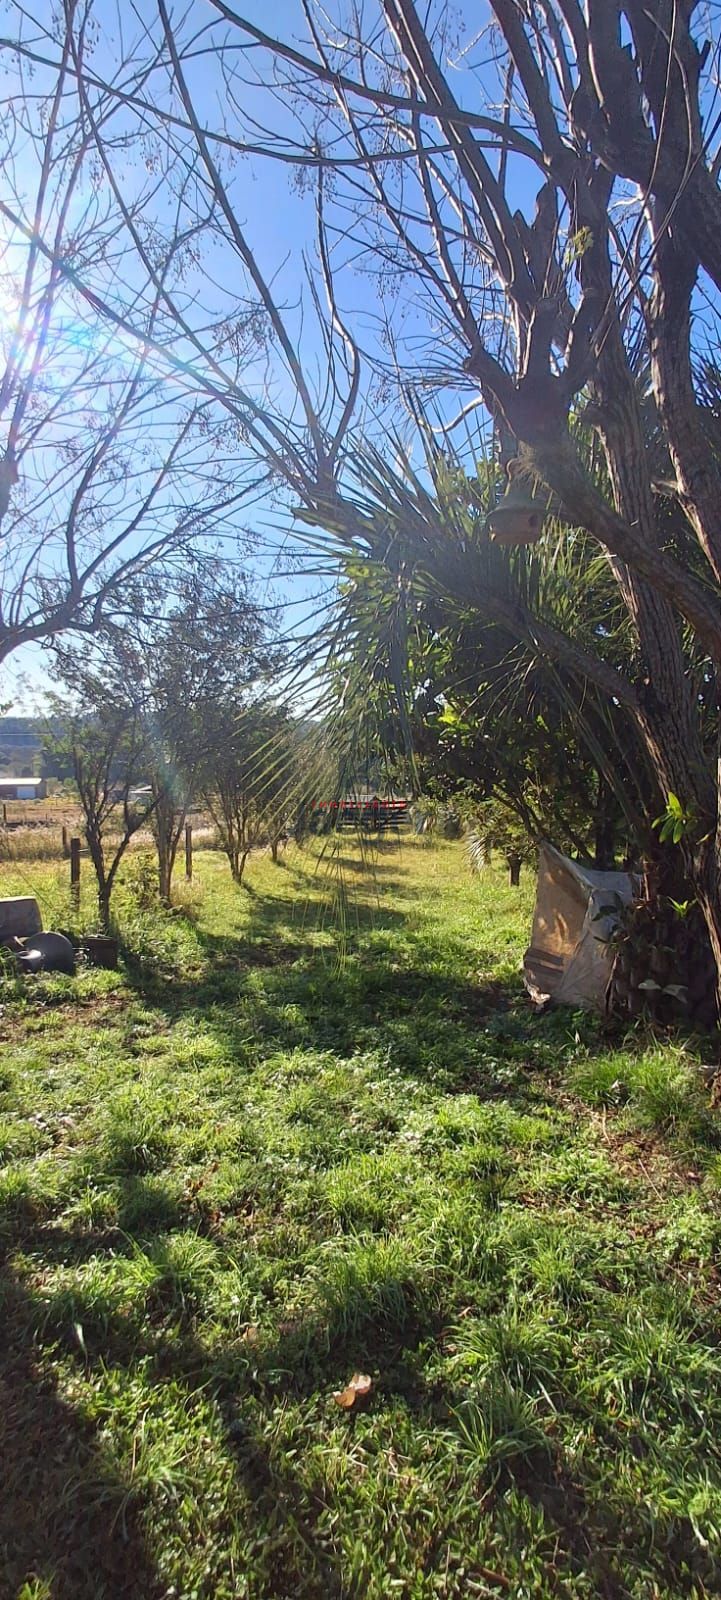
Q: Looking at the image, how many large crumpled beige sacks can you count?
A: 1